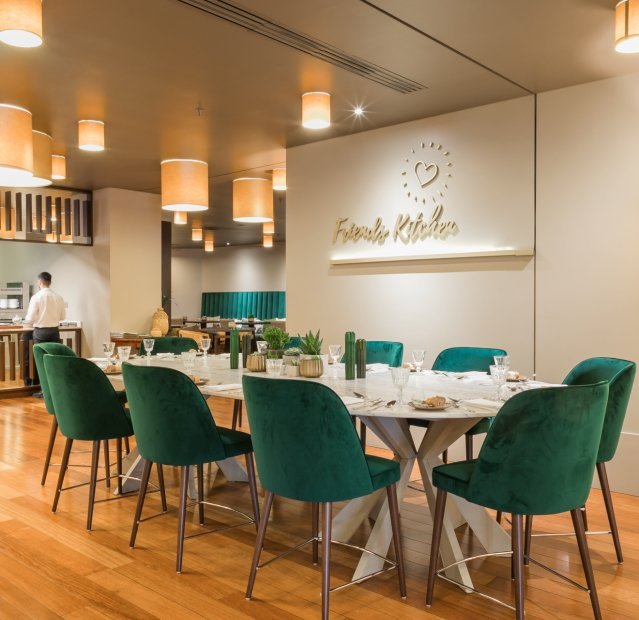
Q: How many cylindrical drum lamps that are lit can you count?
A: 15